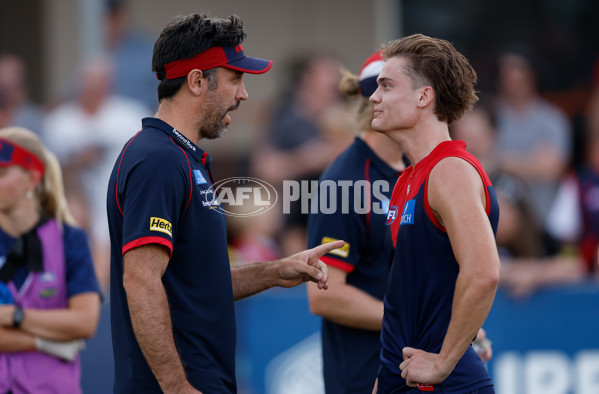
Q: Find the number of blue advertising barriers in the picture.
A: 1